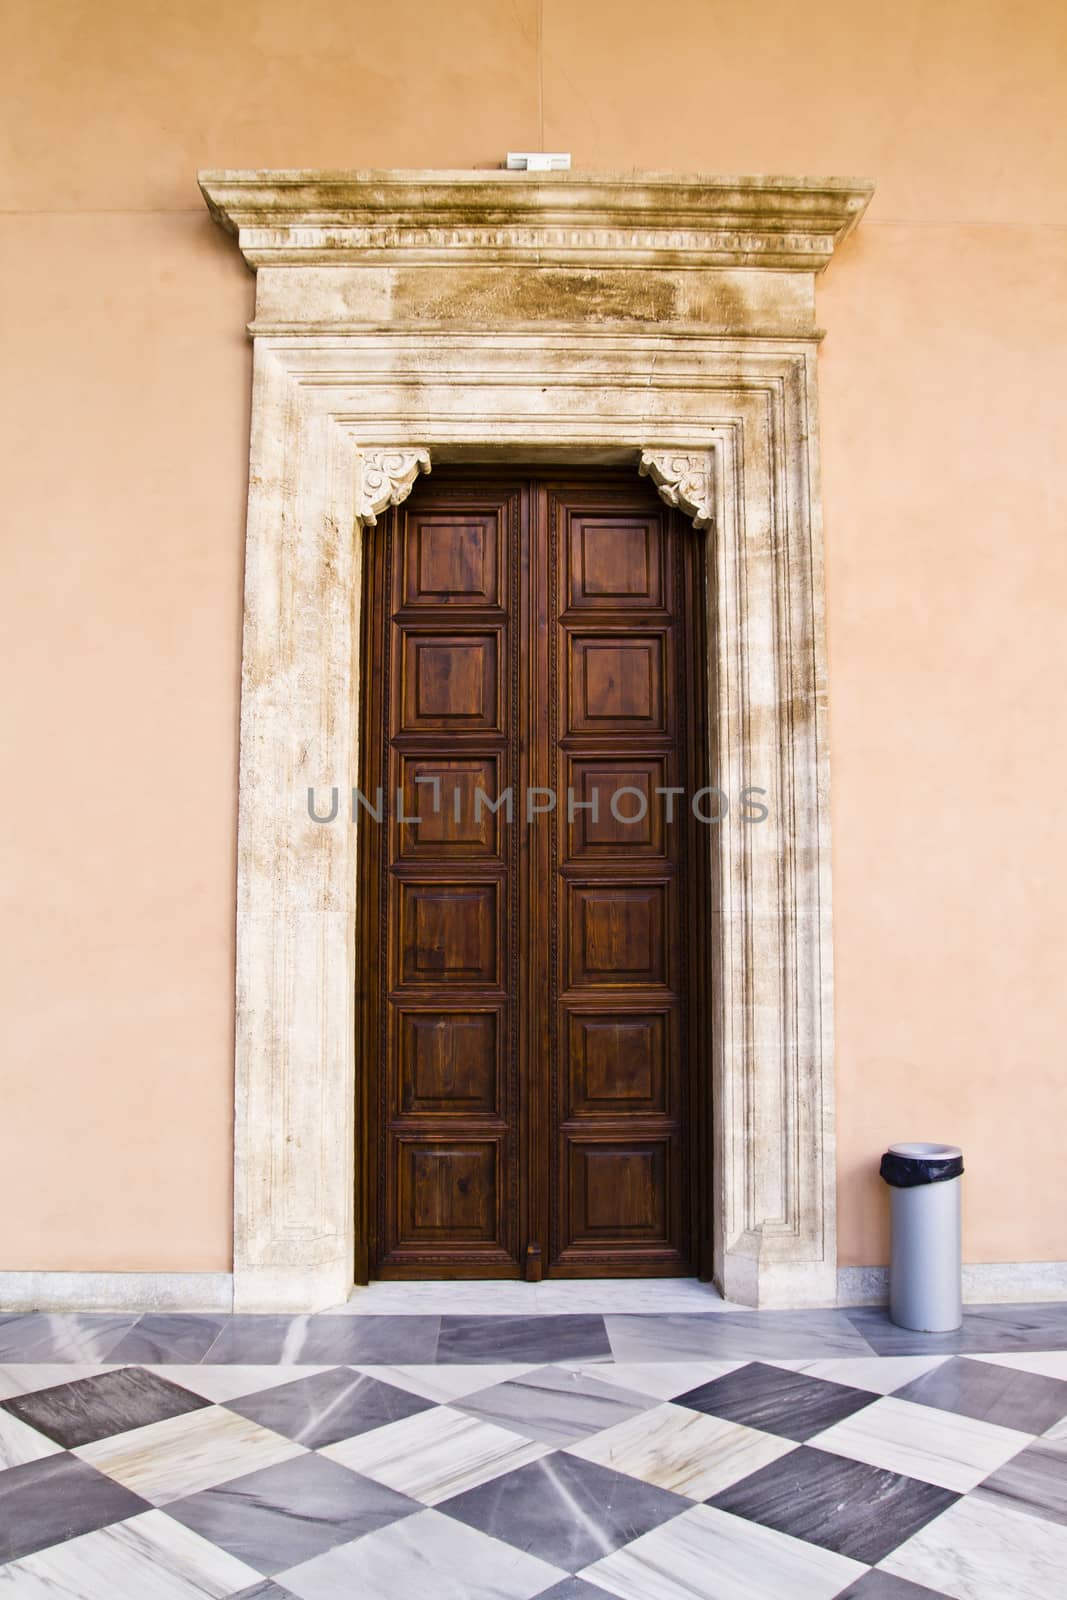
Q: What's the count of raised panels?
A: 12